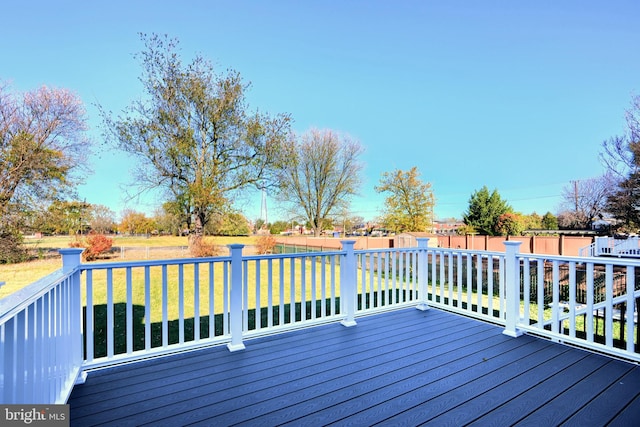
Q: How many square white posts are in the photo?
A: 5